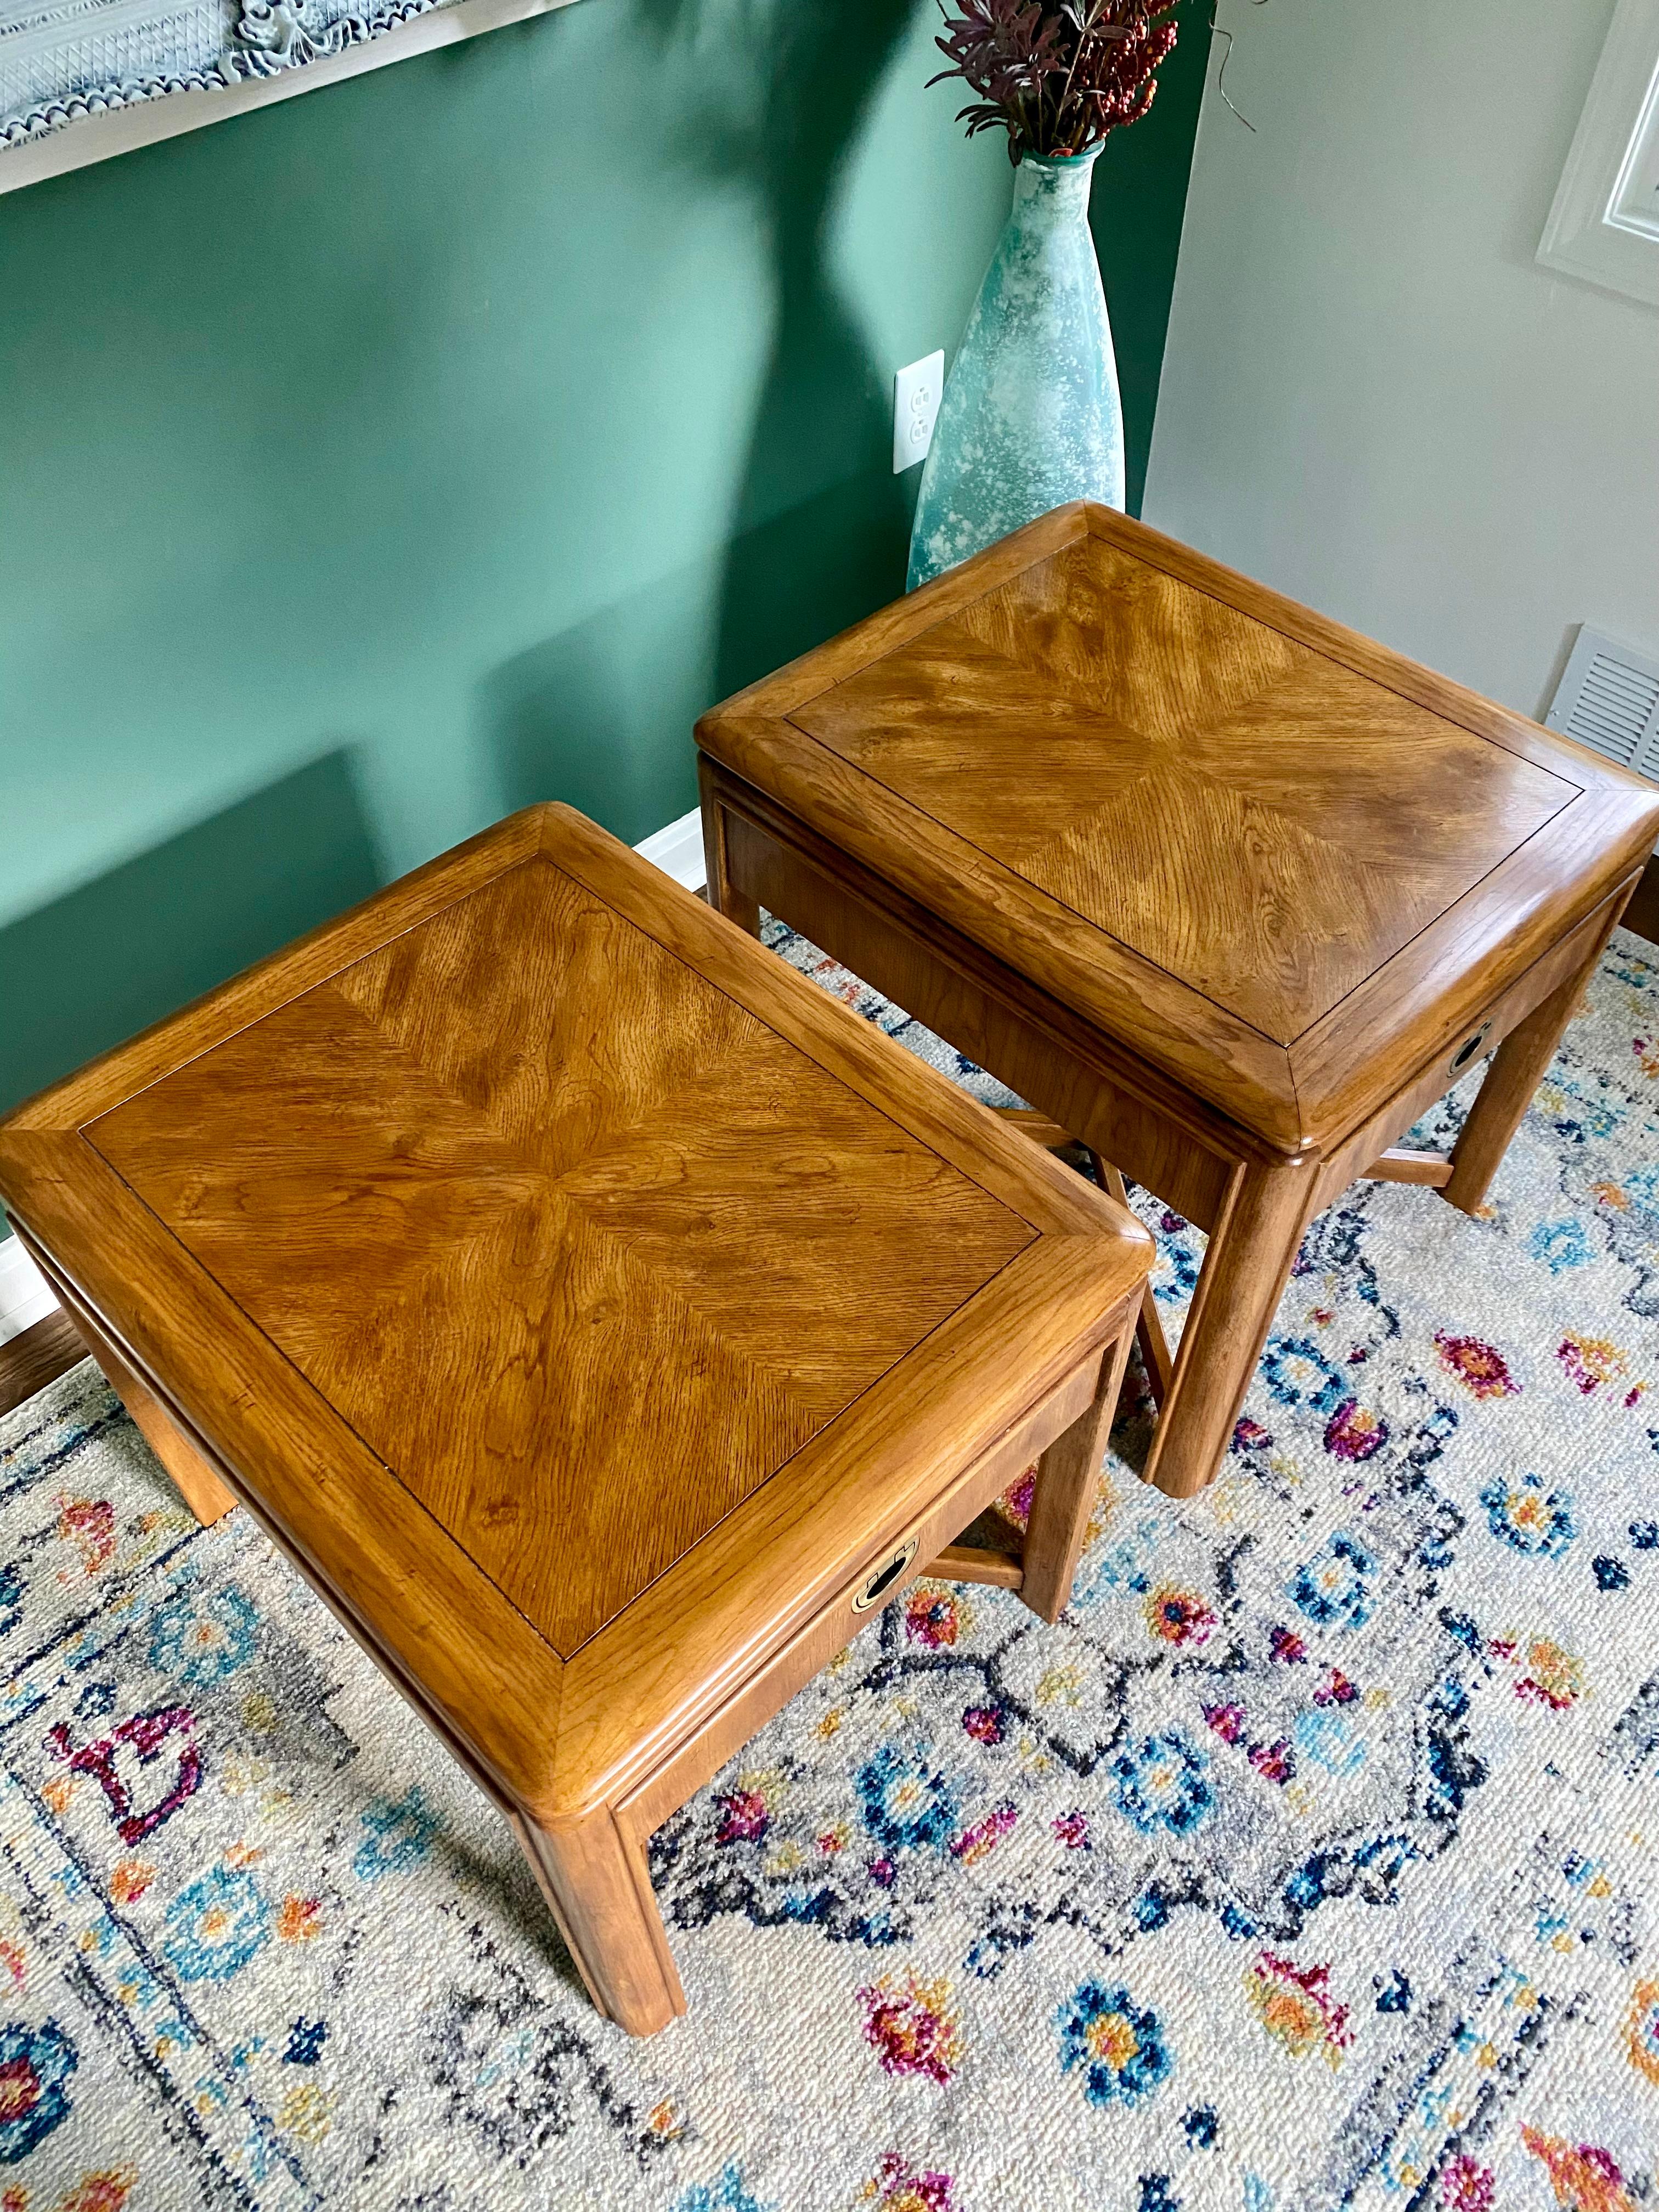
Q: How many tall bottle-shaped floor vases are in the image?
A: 1